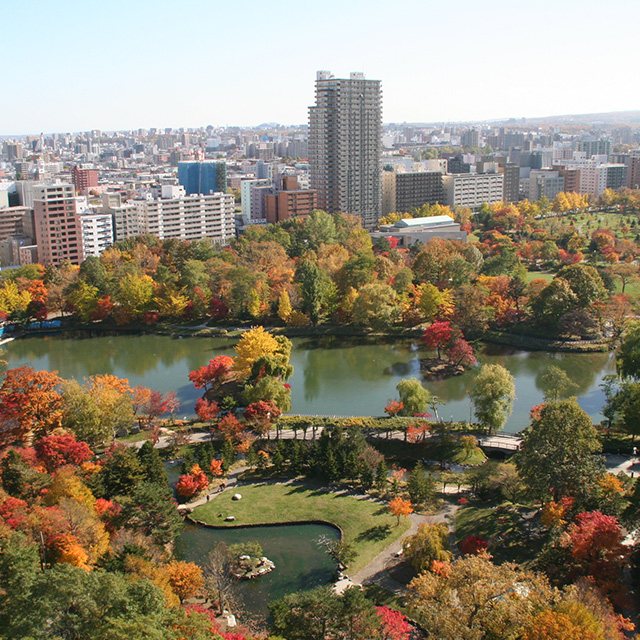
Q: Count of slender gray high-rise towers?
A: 1